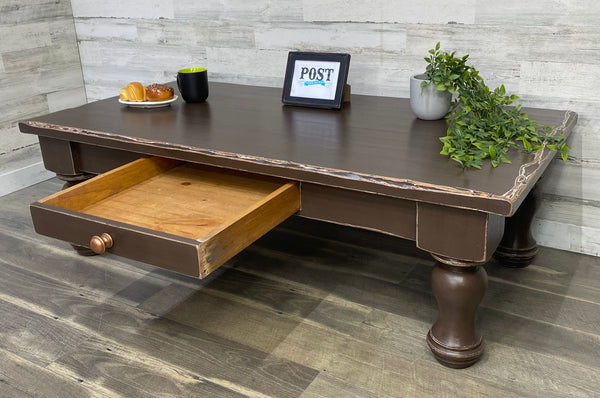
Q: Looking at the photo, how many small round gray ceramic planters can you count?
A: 1